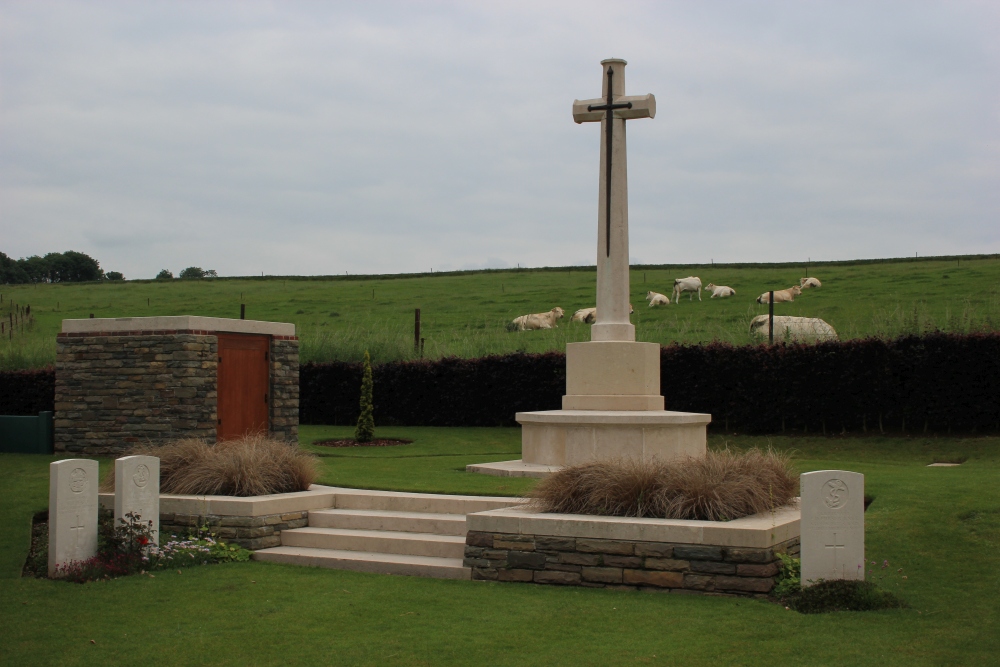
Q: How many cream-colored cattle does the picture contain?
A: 8